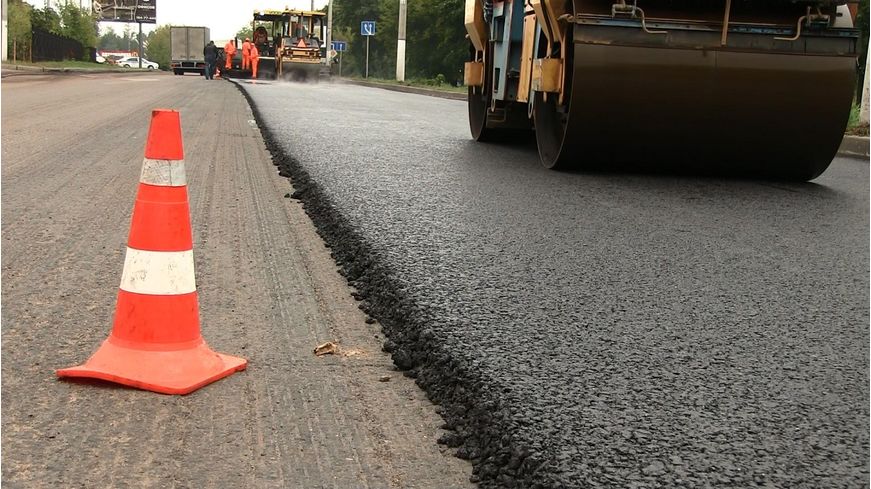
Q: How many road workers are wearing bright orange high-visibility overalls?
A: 3